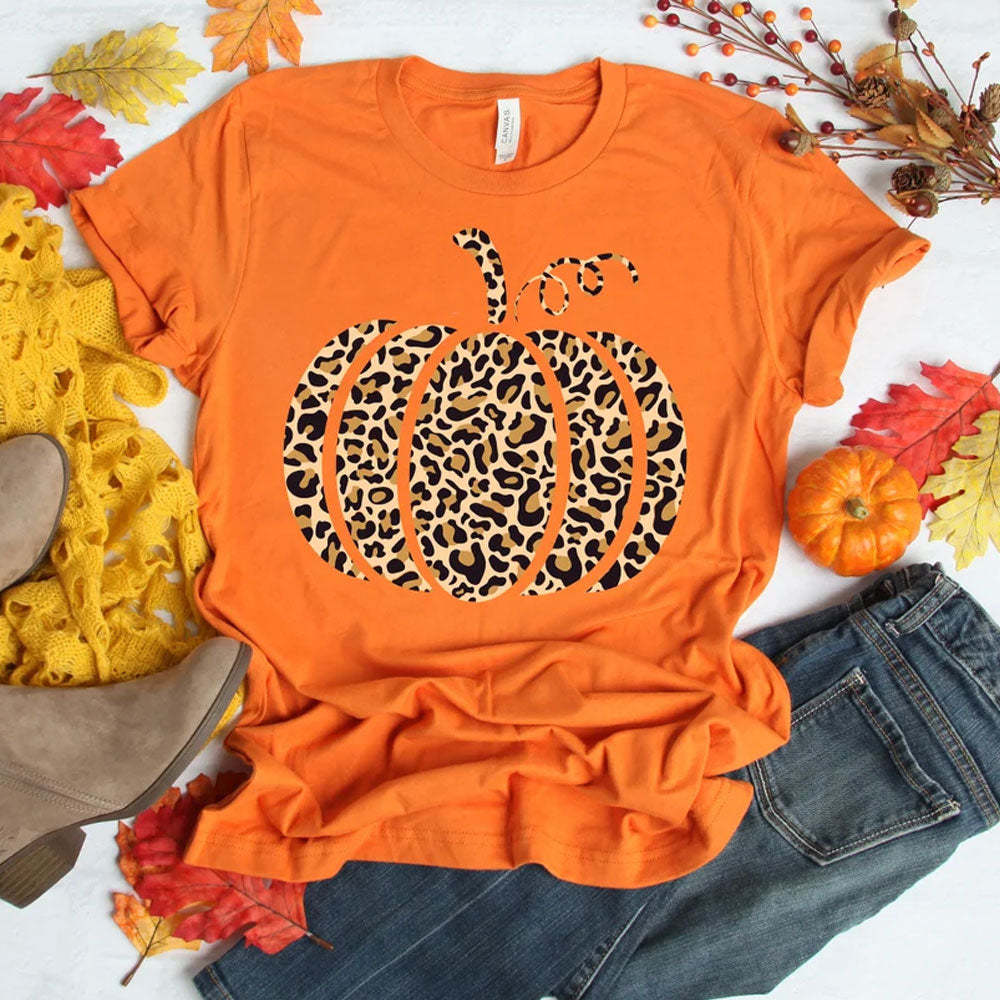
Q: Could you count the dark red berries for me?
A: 11